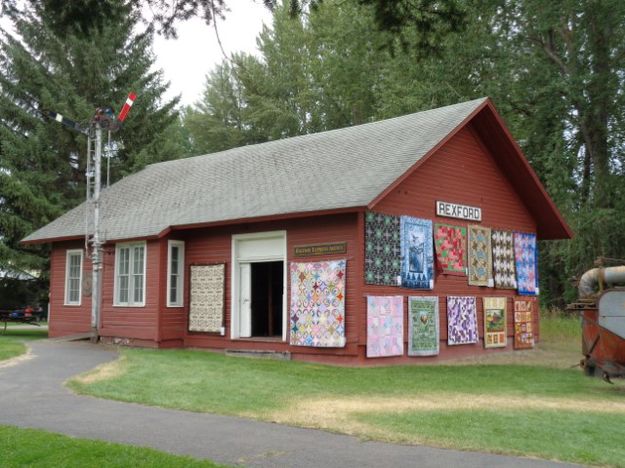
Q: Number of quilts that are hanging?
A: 13